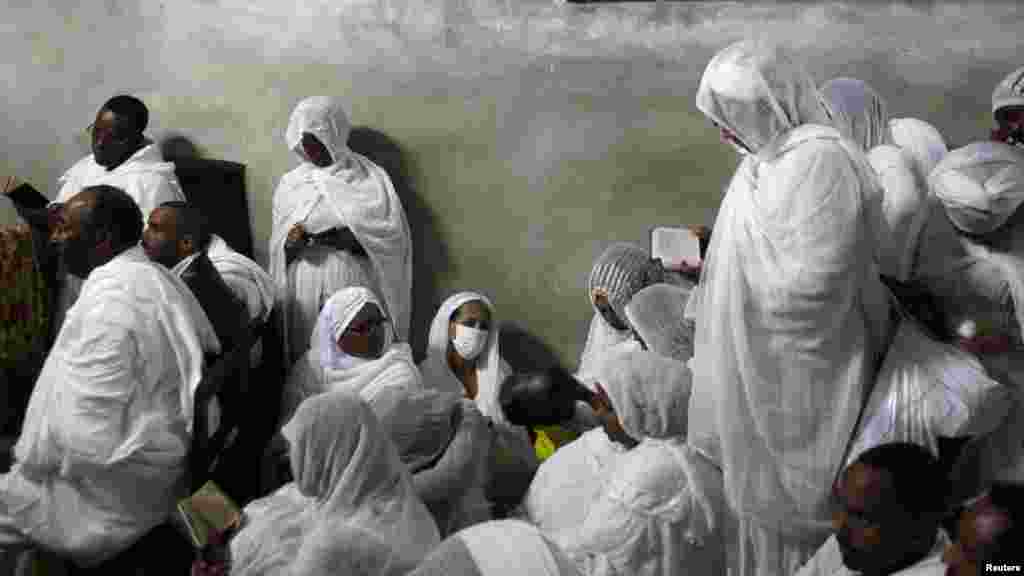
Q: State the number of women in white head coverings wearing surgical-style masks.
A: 1